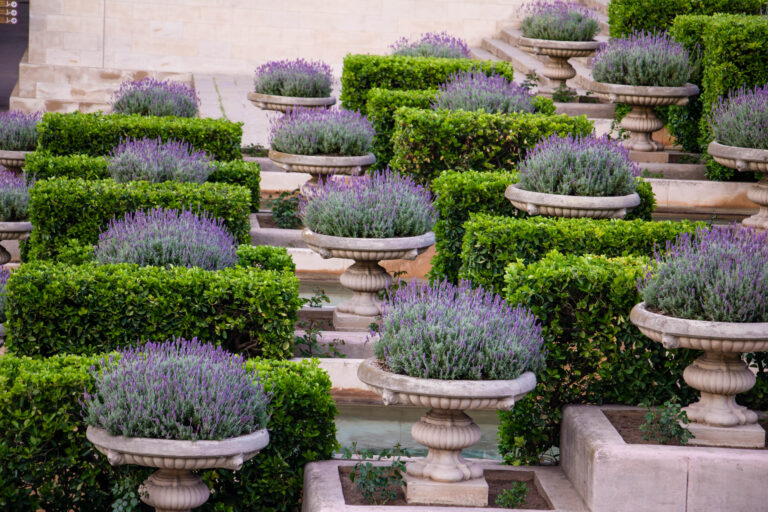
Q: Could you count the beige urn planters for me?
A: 12